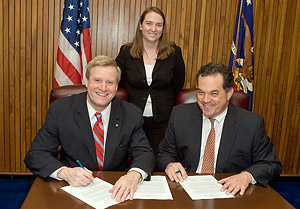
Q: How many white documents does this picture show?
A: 3